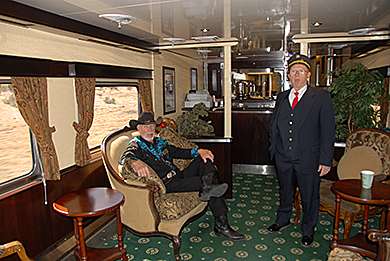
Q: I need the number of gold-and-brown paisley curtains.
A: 3